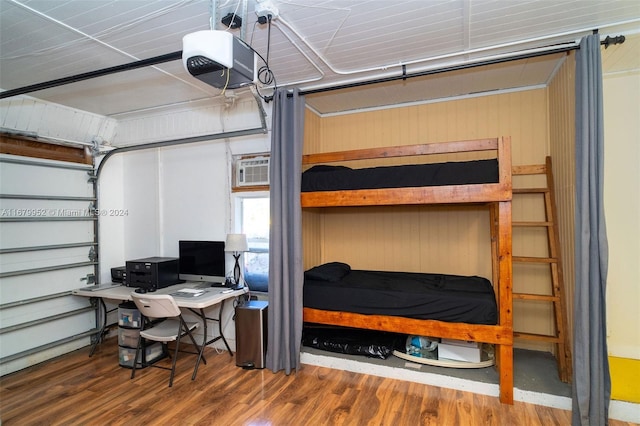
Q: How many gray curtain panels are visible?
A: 2